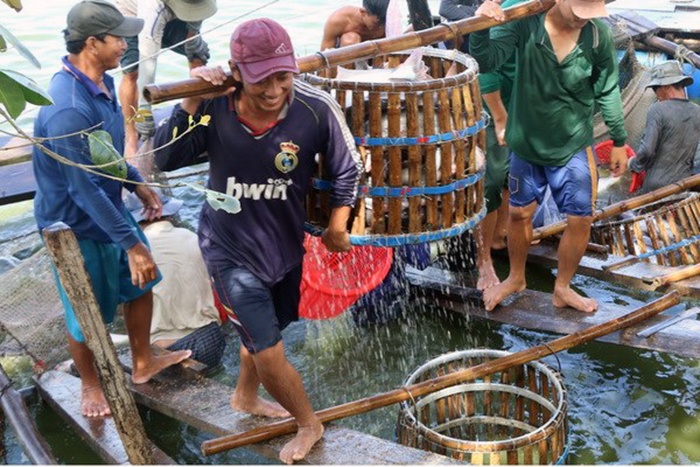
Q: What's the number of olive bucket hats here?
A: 2